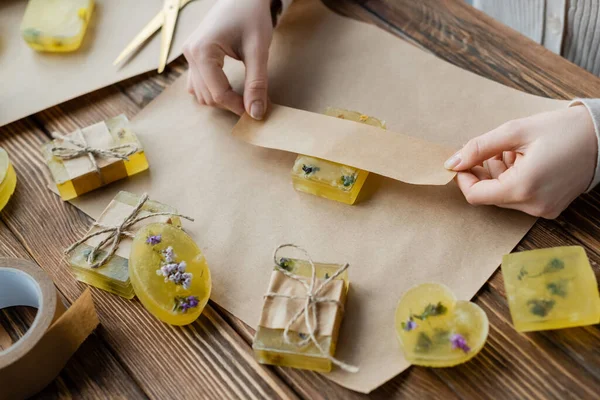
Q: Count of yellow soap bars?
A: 9